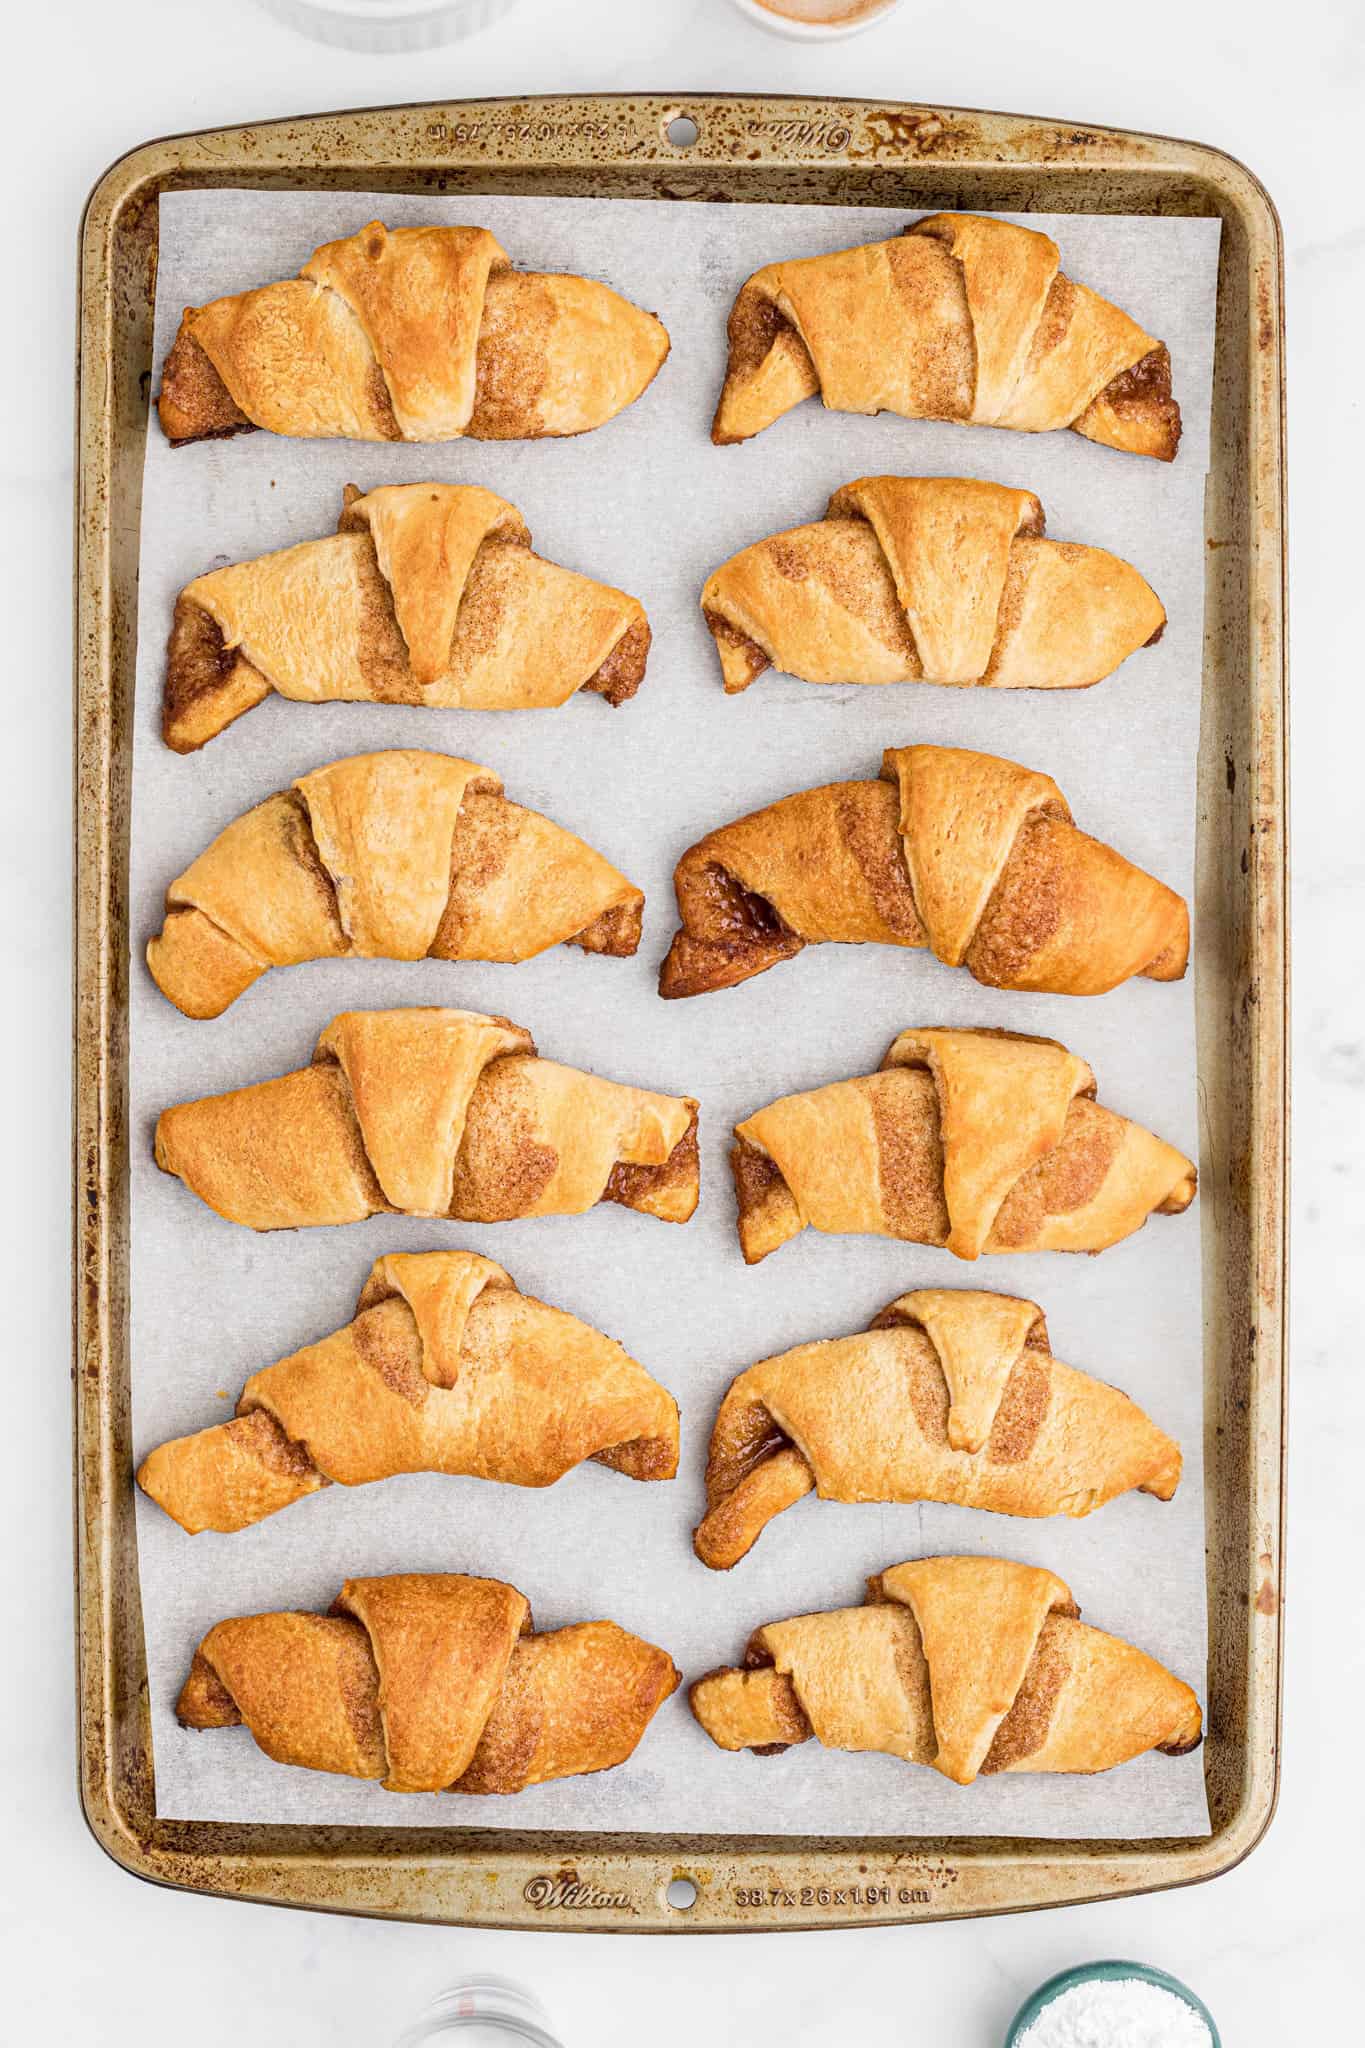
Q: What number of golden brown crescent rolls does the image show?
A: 12